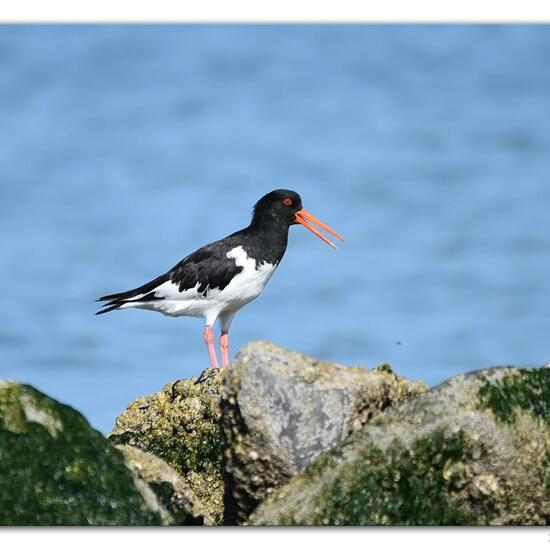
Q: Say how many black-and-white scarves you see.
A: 0